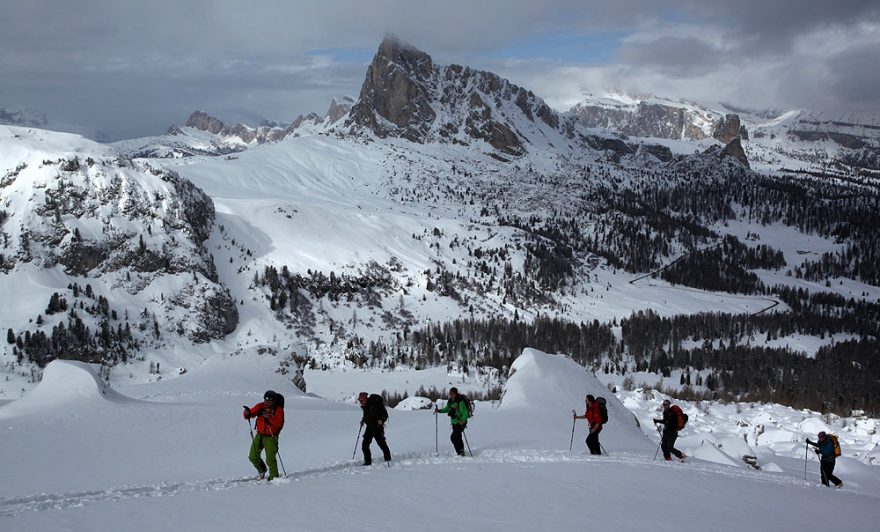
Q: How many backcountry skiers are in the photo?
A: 6